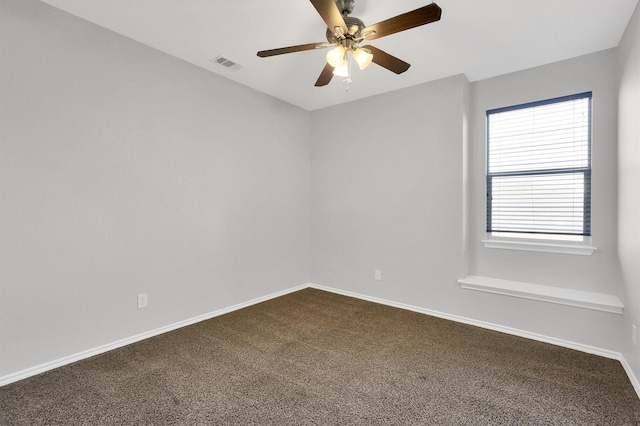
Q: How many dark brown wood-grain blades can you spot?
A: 5